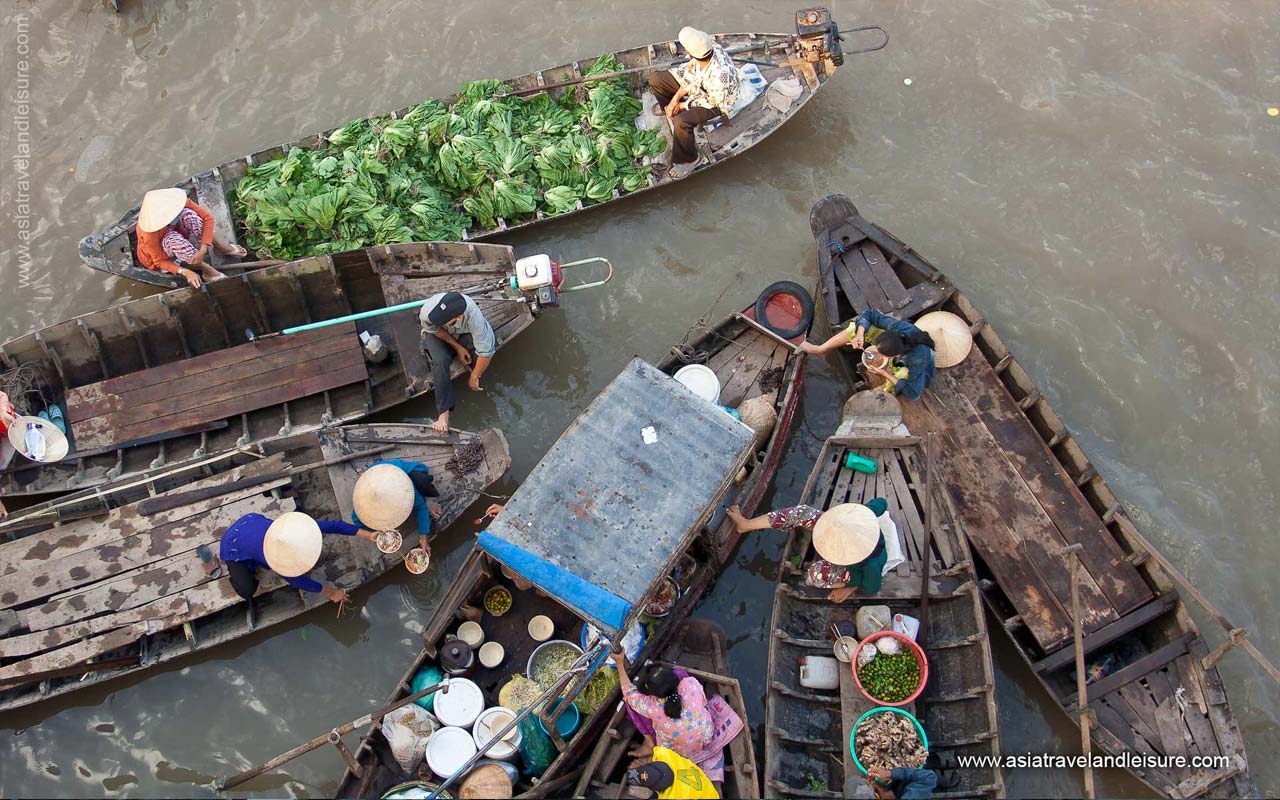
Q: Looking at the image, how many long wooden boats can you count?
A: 7